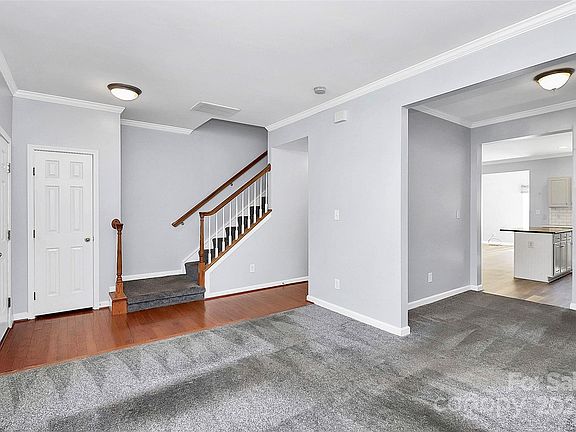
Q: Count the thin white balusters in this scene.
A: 10